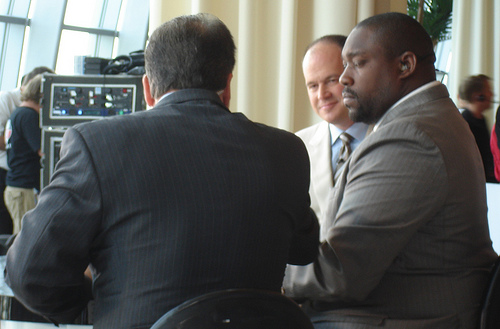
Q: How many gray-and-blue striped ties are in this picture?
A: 1